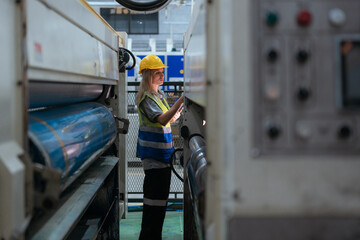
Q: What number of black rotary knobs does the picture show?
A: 5